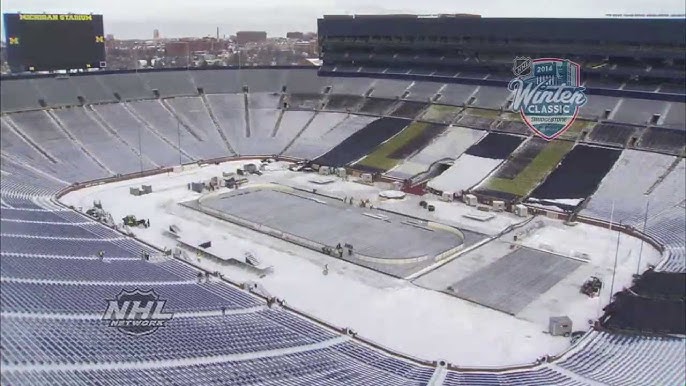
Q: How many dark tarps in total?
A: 5